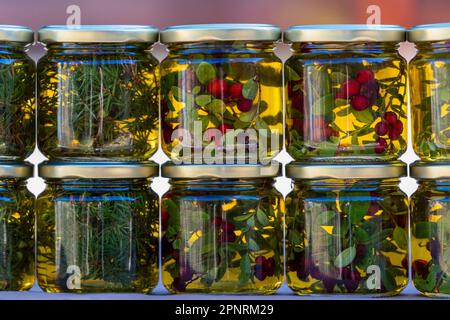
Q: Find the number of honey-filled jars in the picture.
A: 10